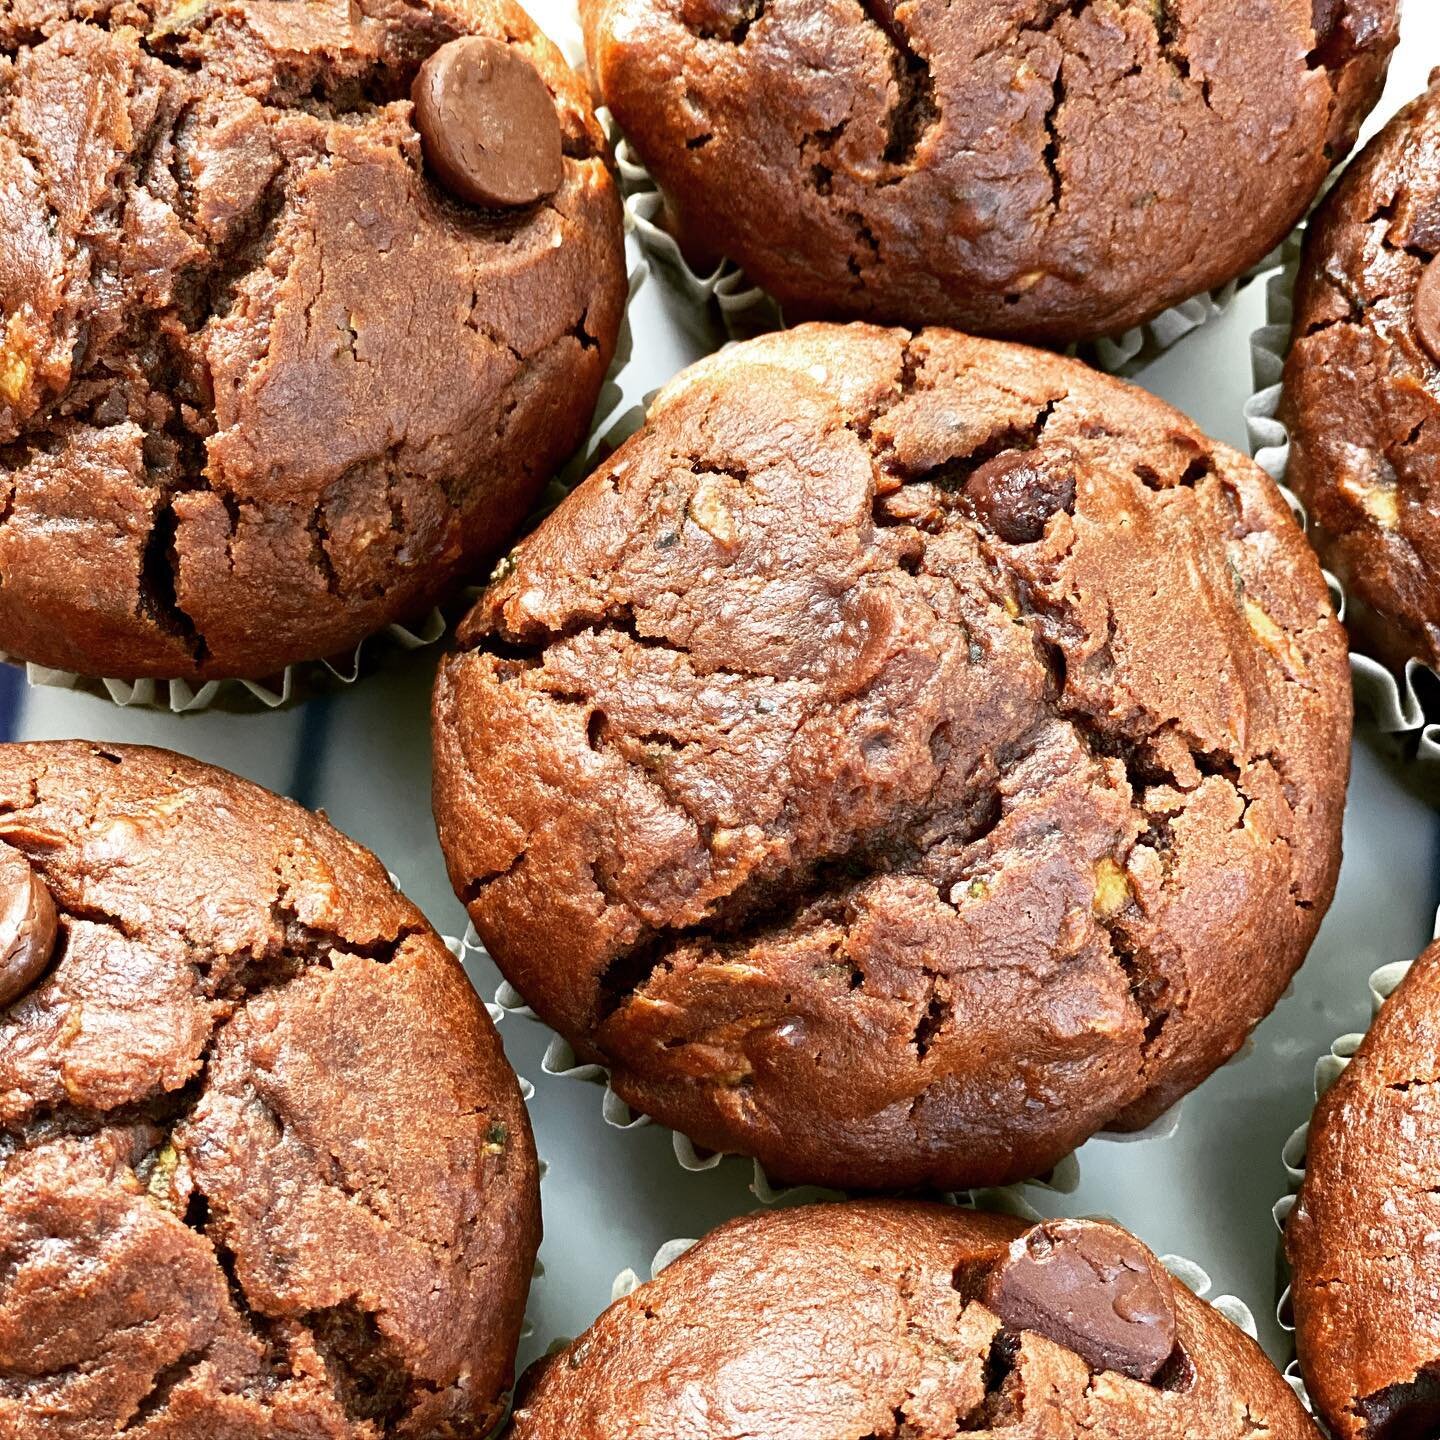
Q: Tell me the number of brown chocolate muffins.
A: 7